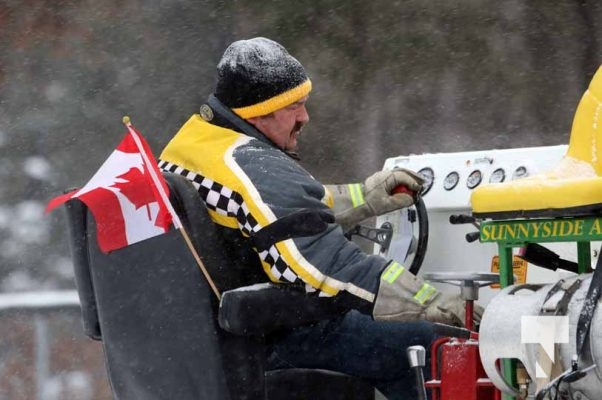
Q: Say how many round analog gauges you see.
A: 5